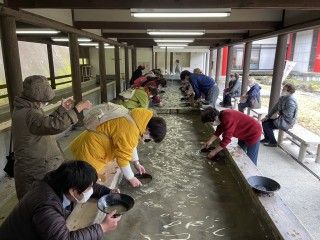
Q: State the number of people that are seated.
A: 3